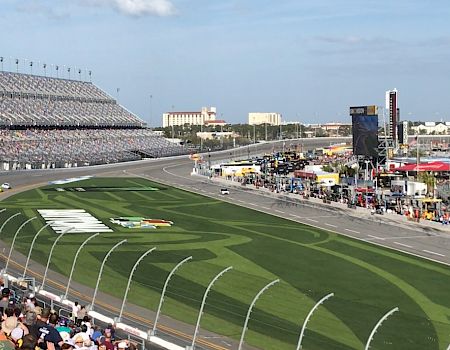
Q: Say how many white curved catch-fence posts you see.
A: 13